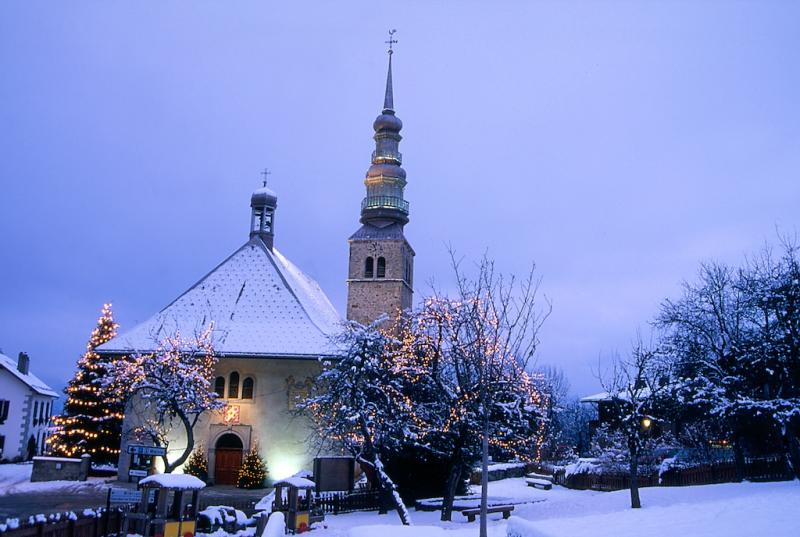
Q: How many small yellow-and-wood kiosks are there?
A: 2